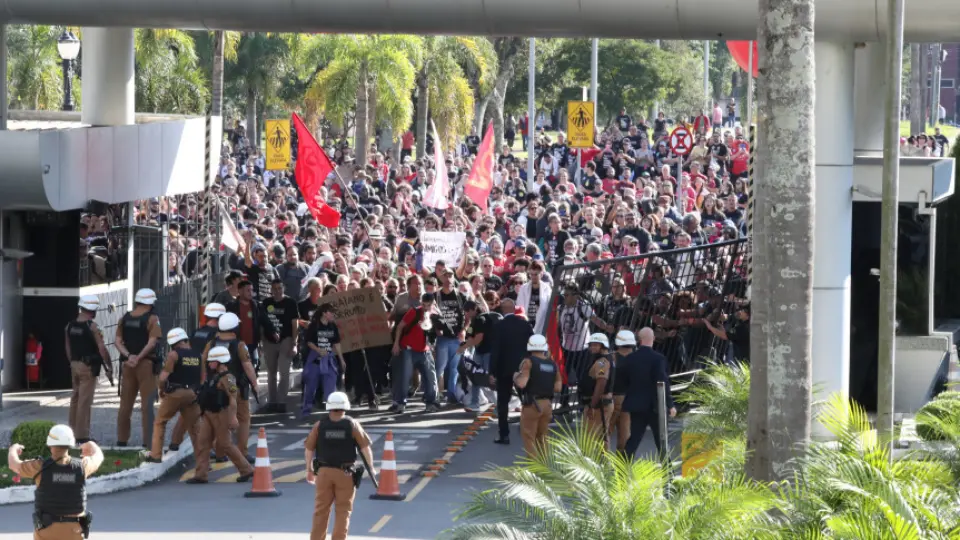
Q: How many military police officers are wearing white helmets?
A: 11